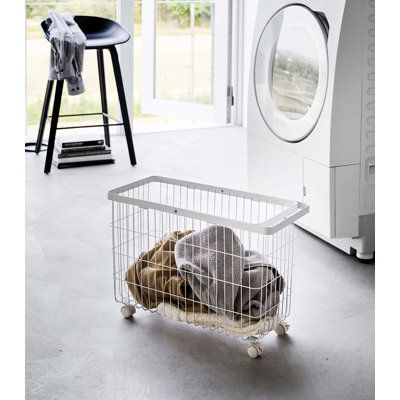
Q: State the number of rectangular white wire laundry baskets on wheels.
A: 1